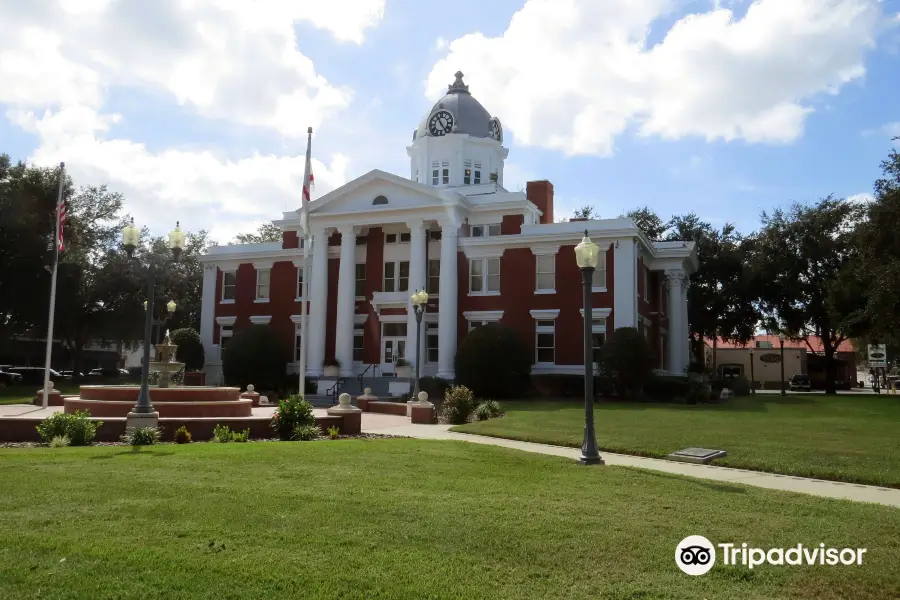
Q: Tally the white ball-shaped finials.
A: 5